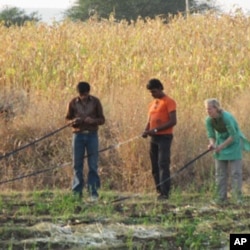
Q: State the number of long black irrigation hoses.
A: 3